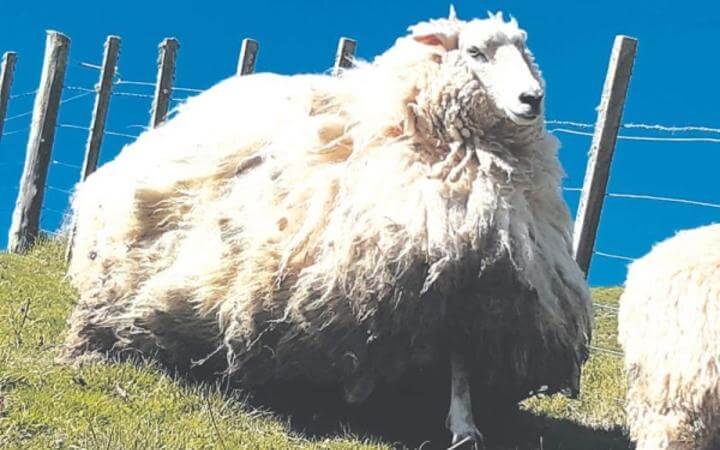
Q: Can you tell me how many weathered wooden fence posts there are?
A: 7